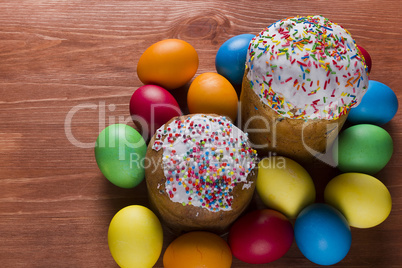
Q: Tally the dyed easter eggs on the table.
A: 14